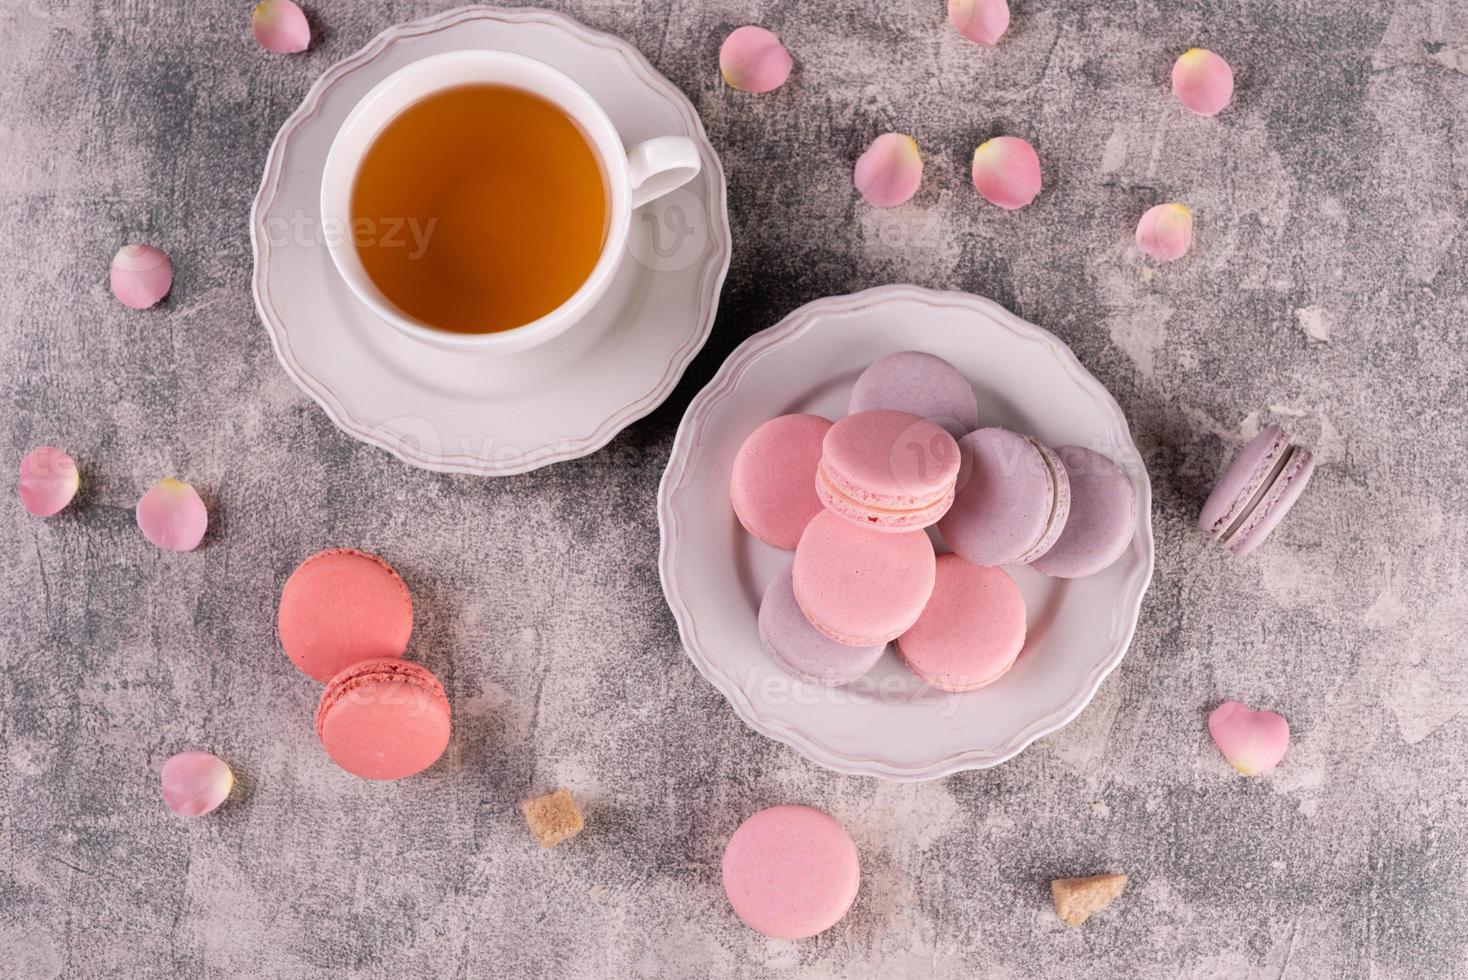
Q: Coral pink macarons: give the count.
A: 2